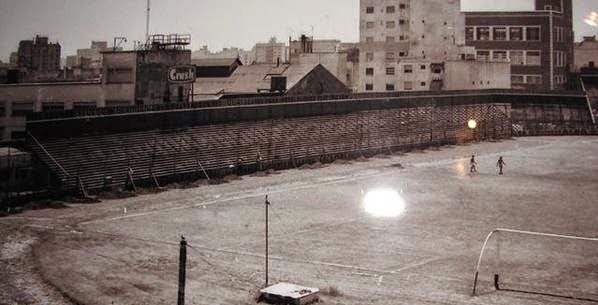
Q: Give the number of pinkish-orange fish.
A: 0